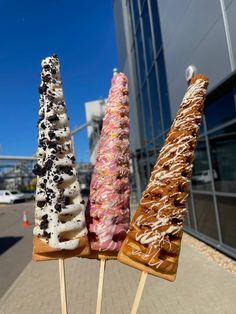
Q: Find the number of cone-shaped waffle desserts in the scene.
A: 3